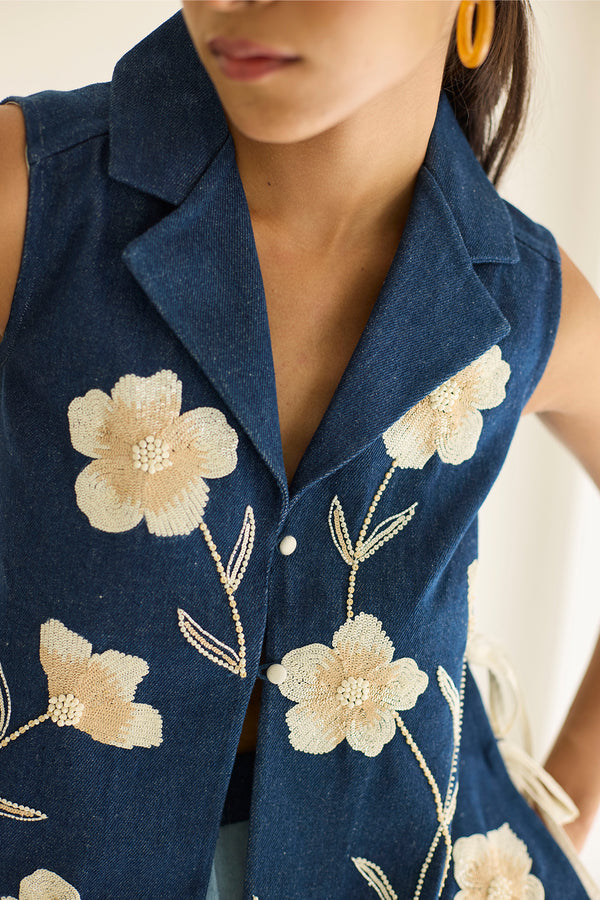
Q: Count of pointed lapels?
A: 2